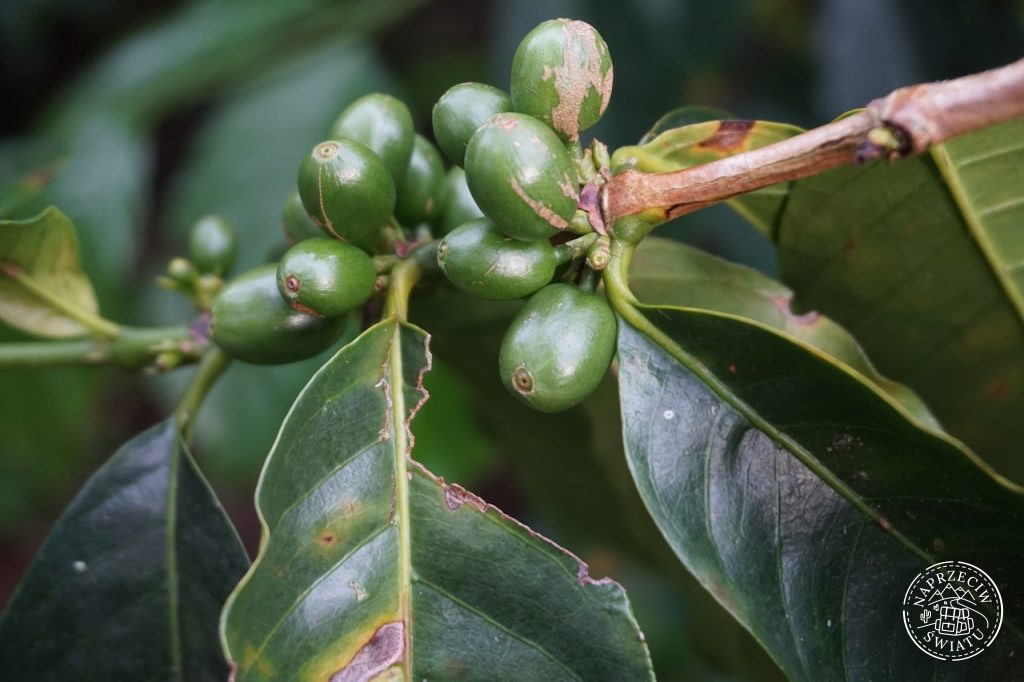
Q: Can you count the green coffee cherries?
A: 13